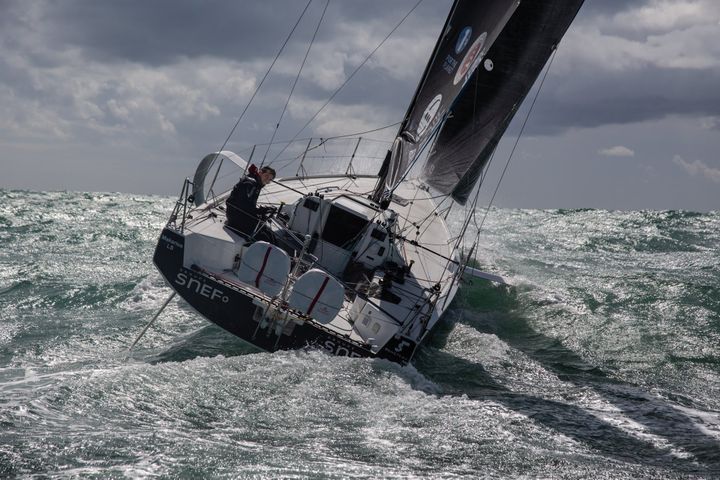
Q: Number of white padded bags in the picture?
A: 2